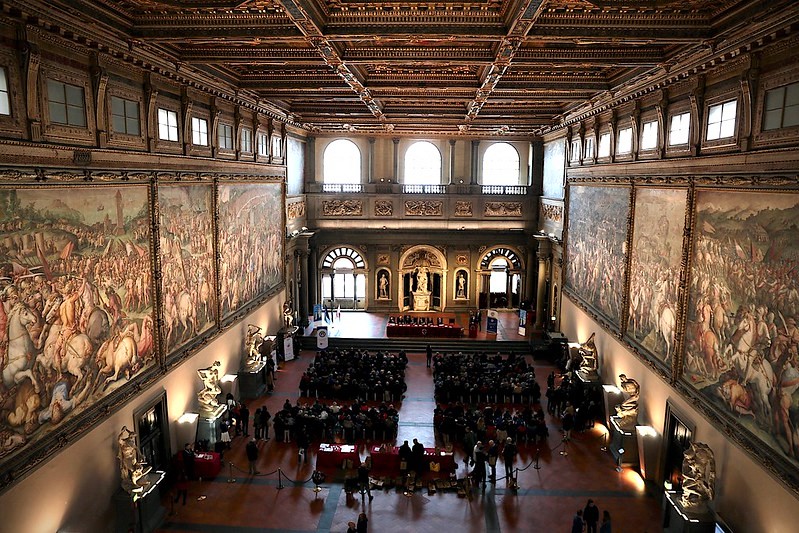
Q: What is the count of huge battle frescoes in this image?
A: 6